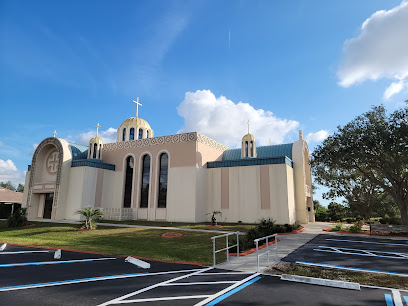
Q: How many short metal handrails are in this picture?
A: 2